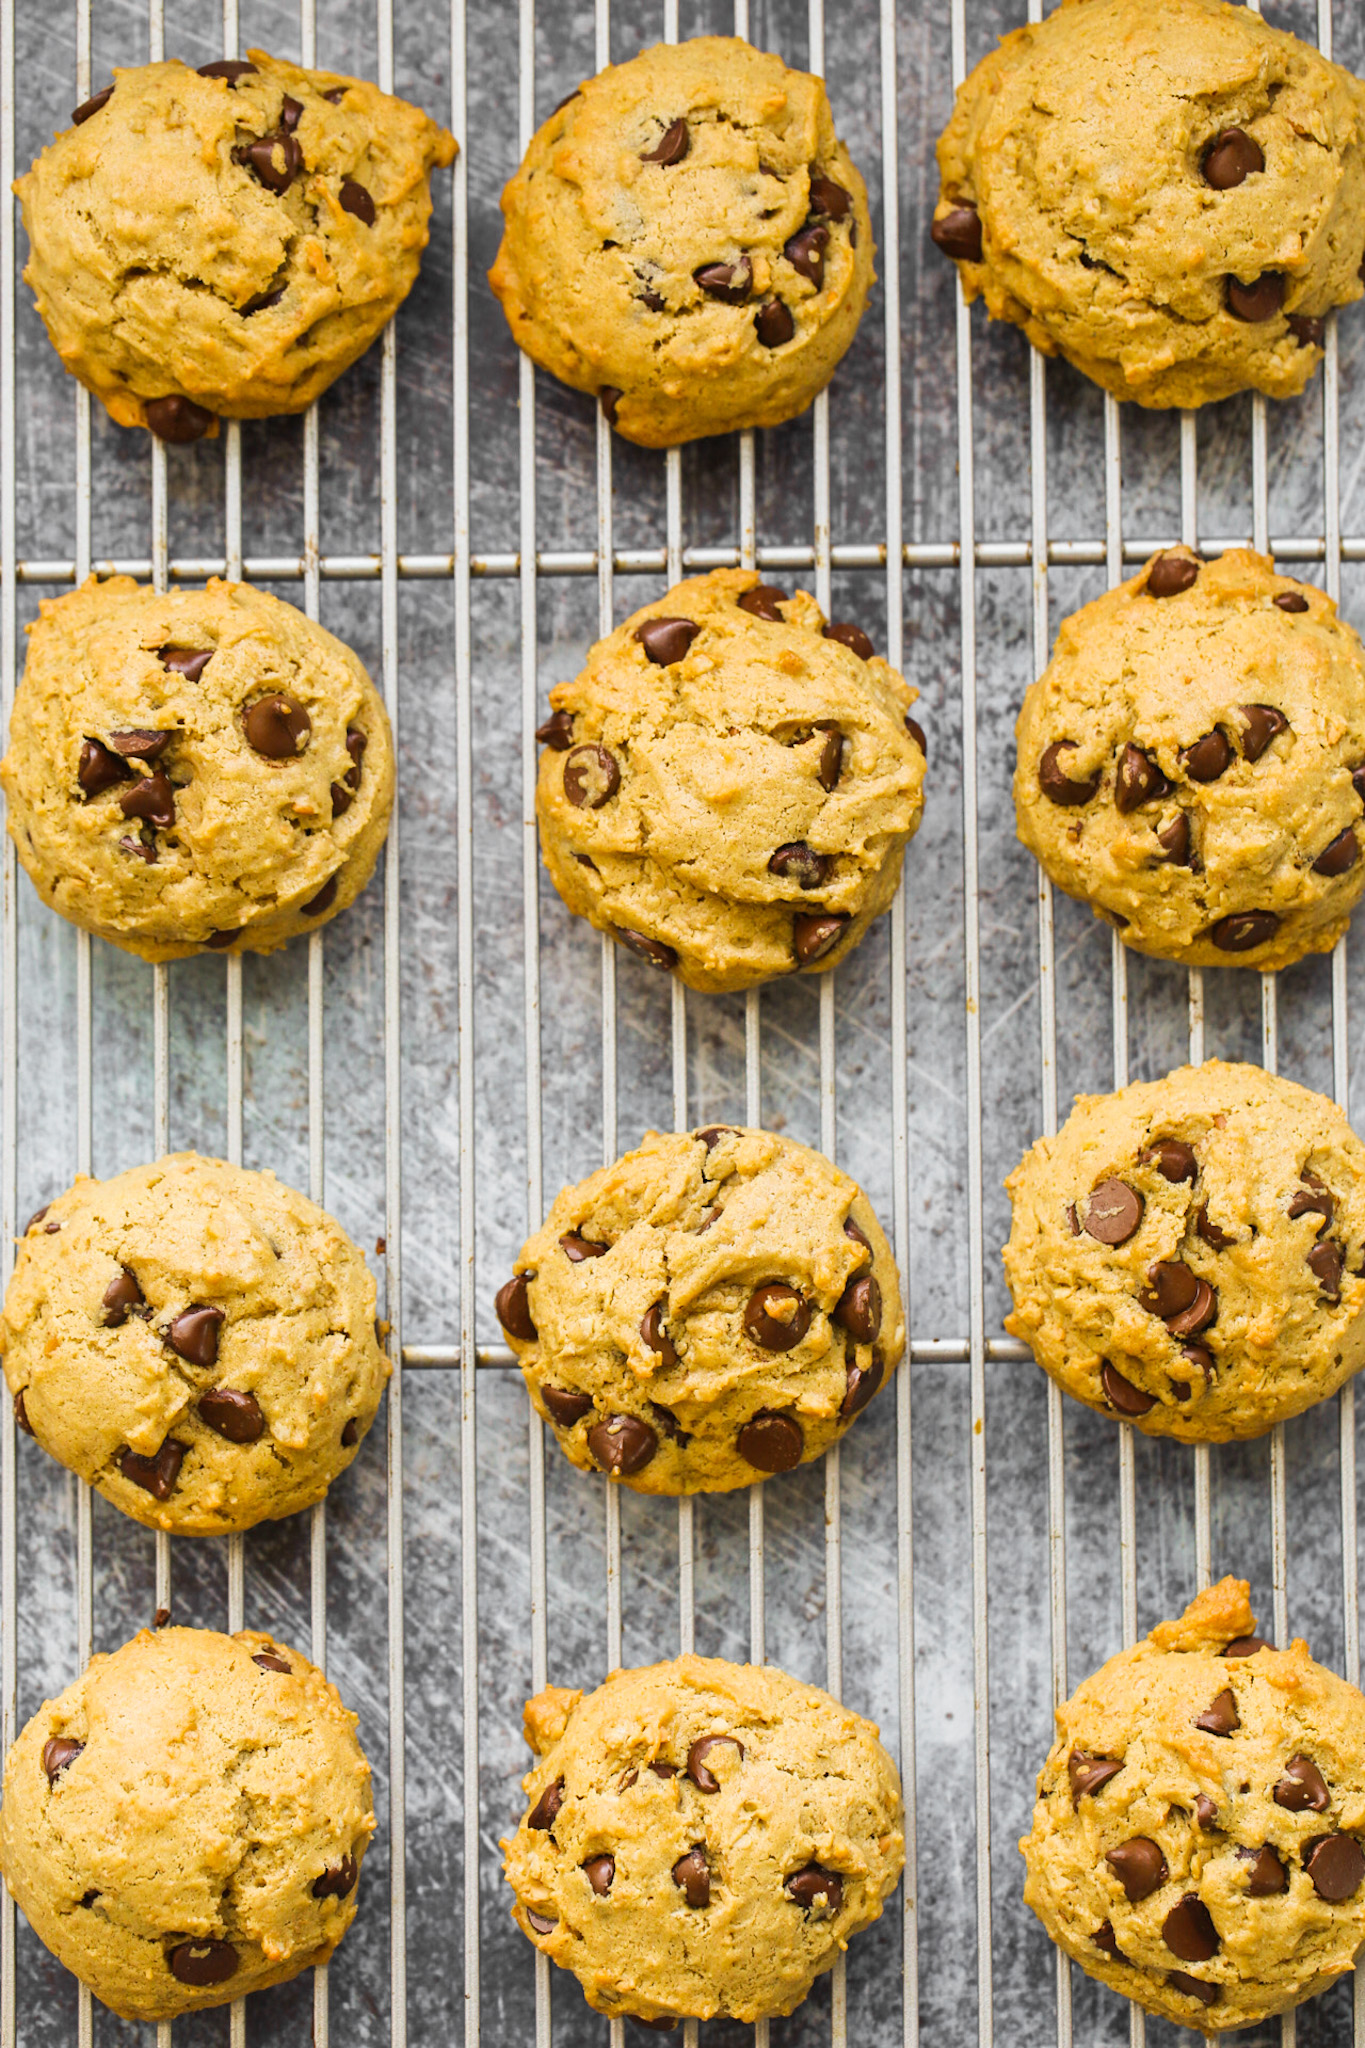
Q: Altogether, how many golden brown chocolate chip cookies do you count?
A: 12